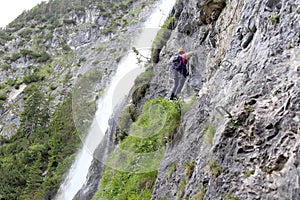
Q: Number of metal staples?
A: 2